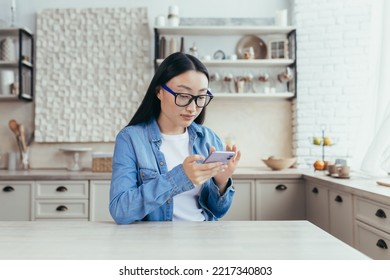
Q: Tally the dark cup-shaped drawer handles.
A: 8